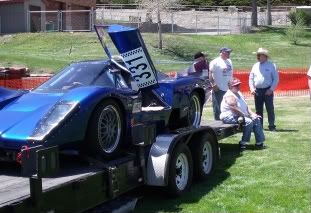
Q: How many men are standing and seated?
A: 4